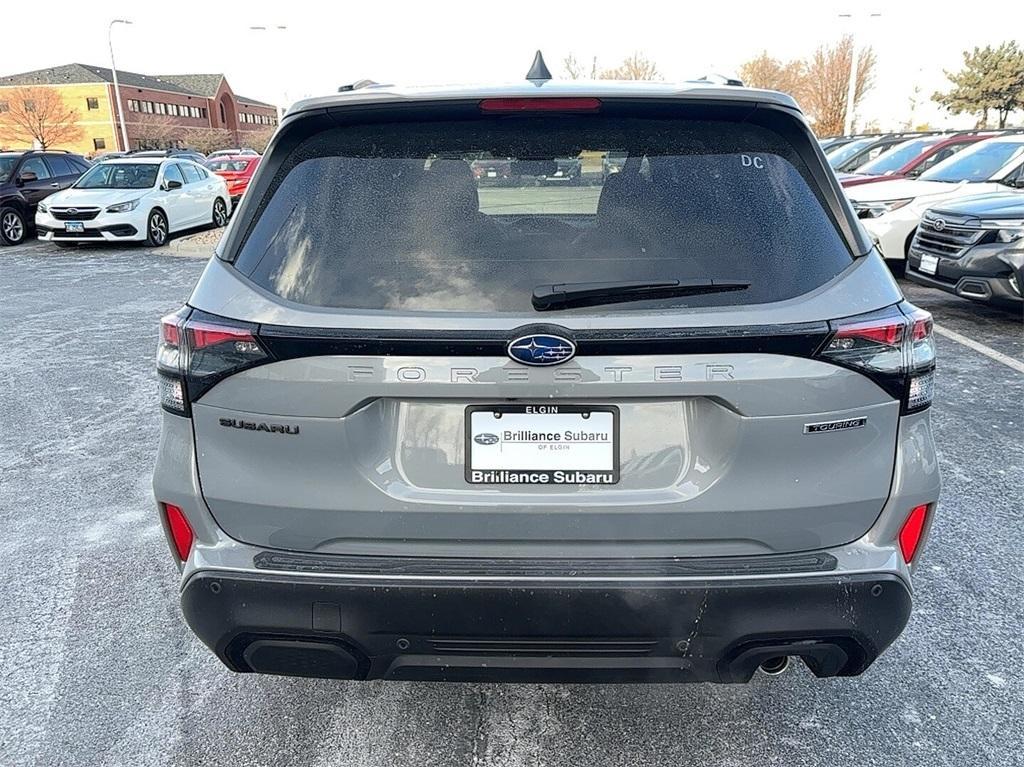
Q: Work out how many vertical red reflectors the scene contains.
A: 2